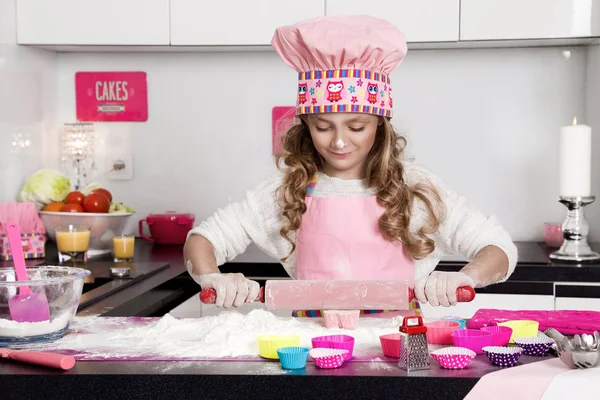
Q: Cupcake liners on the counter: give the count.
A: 14